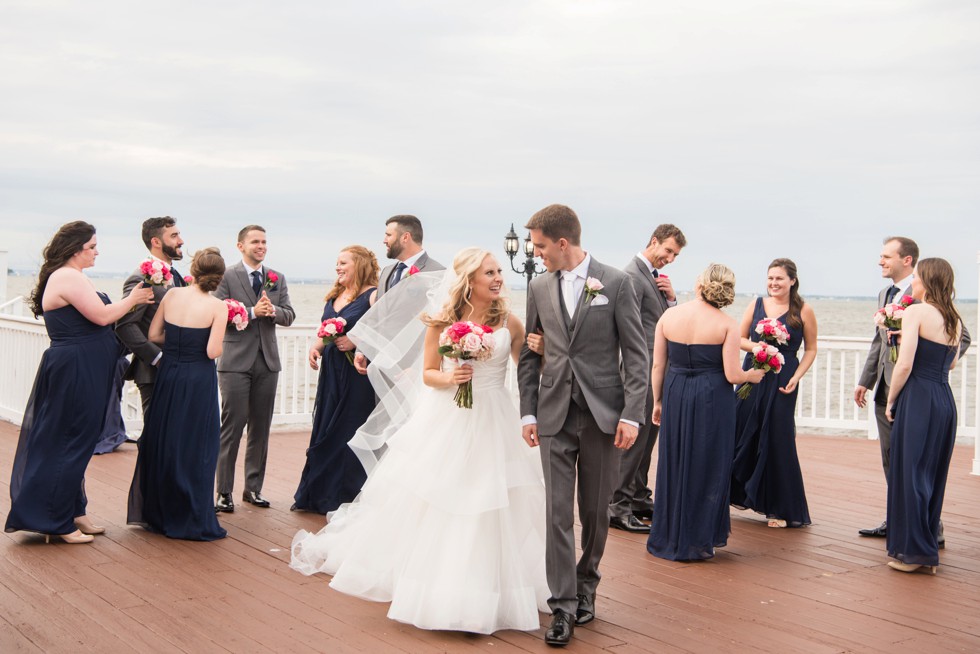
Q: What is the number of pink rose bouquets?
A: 7